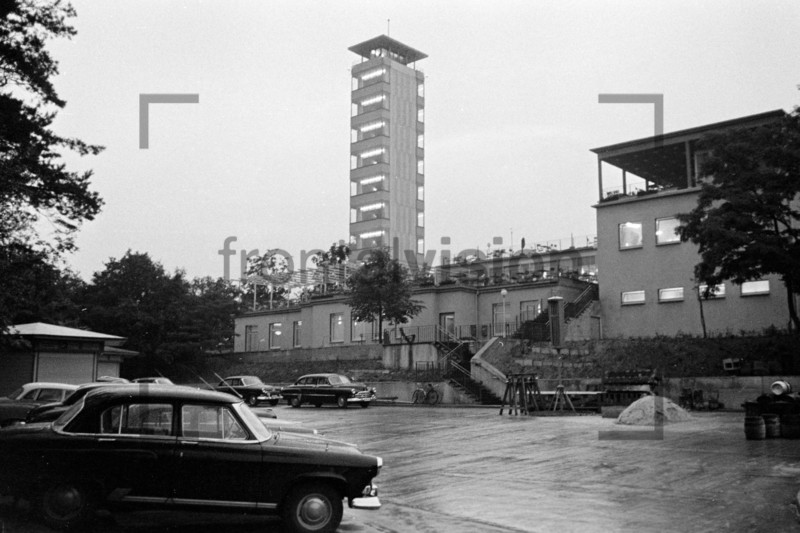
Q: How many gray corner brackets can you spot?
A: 4